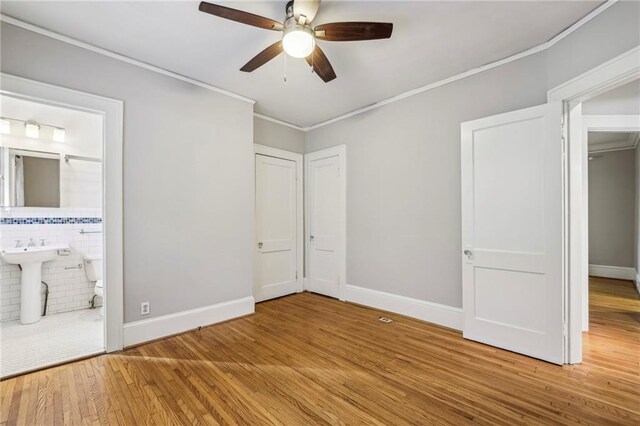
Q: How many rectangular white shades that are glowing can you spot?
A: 3